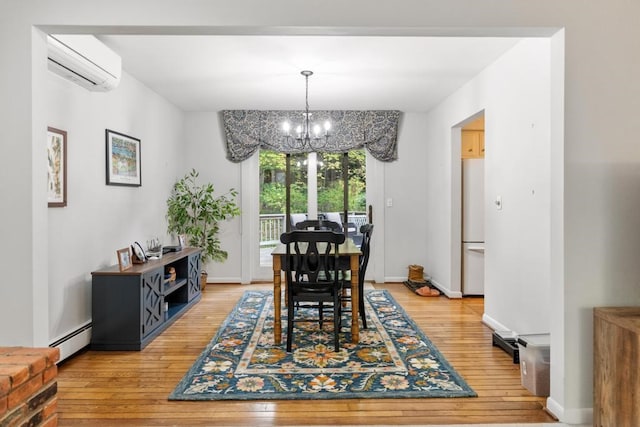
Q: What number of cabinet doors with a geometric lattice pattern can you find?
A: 2